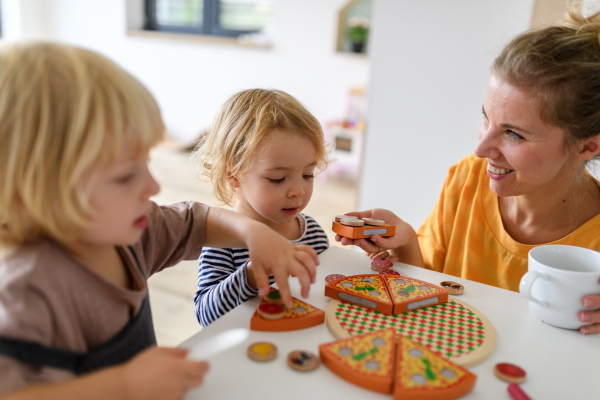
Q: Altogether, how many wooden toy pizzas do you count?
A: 6